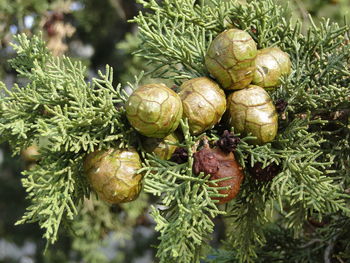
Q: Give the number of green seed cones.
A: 7